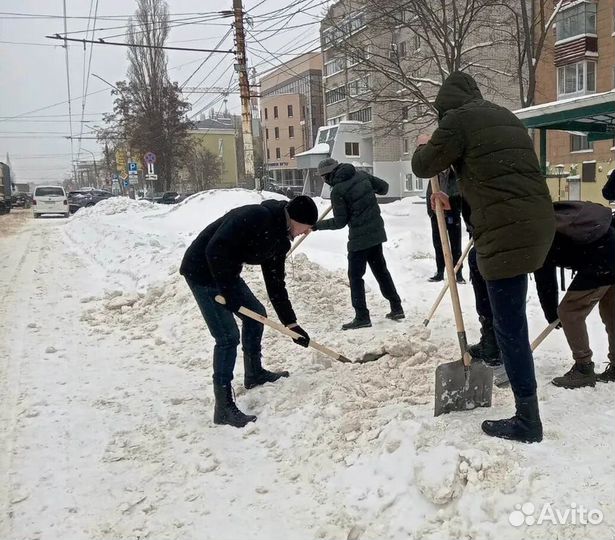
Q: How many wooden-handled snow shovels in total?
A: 5